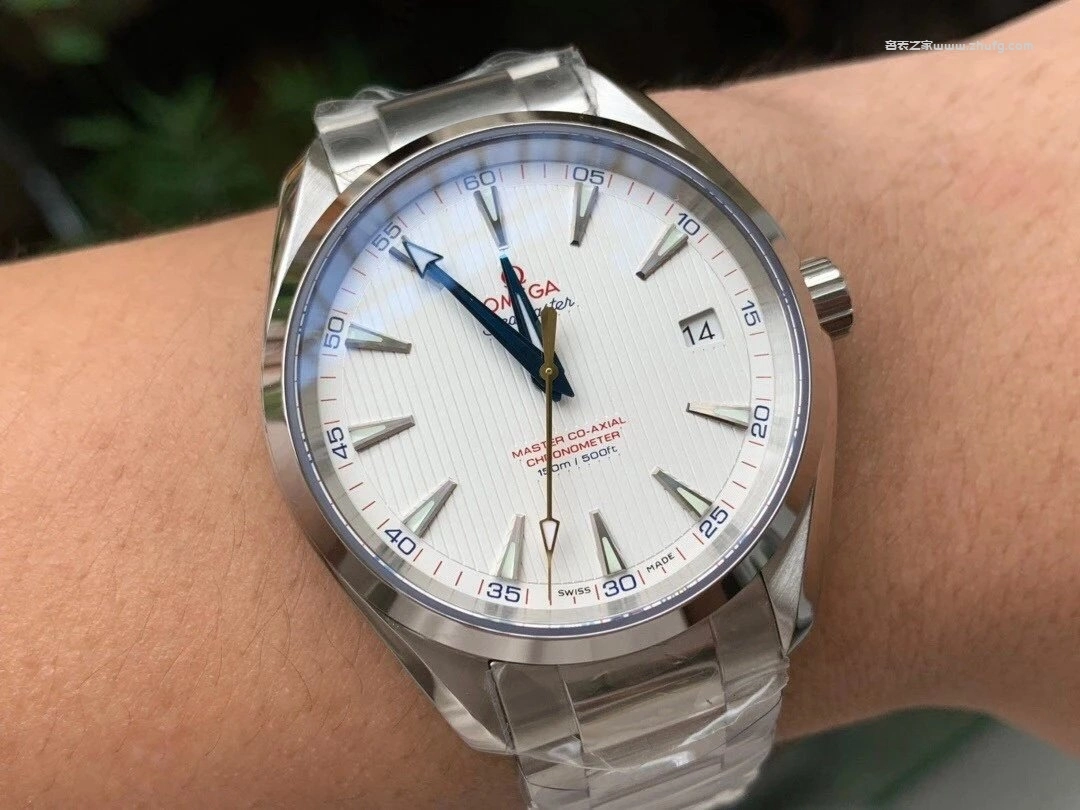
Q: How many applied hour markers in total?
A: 11